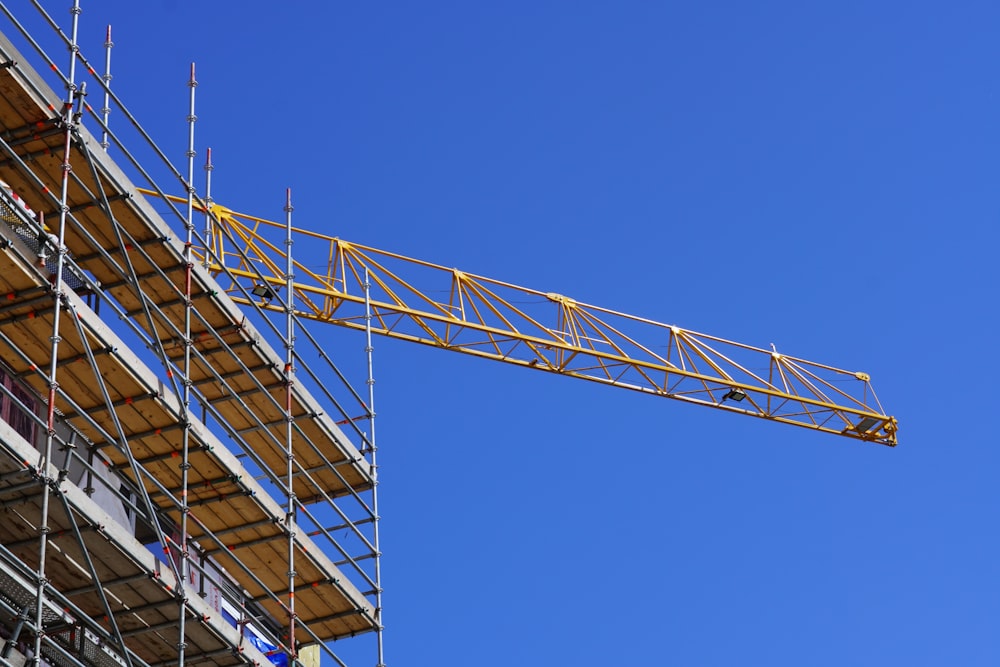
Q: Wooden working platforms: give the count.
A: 3